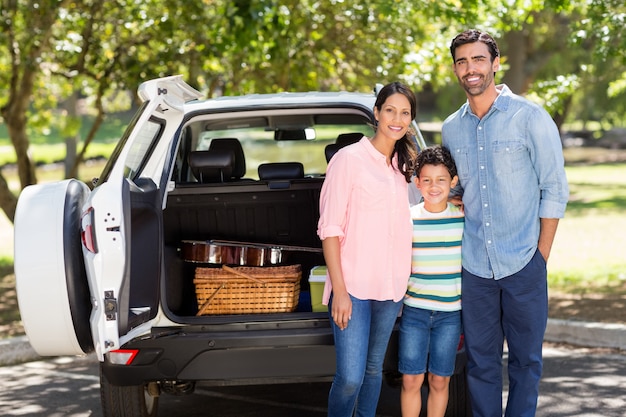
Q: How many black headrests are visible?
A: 5